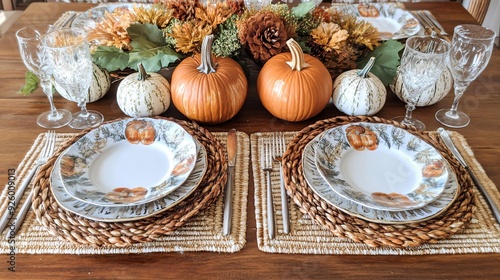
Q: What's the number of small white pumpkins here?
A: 4